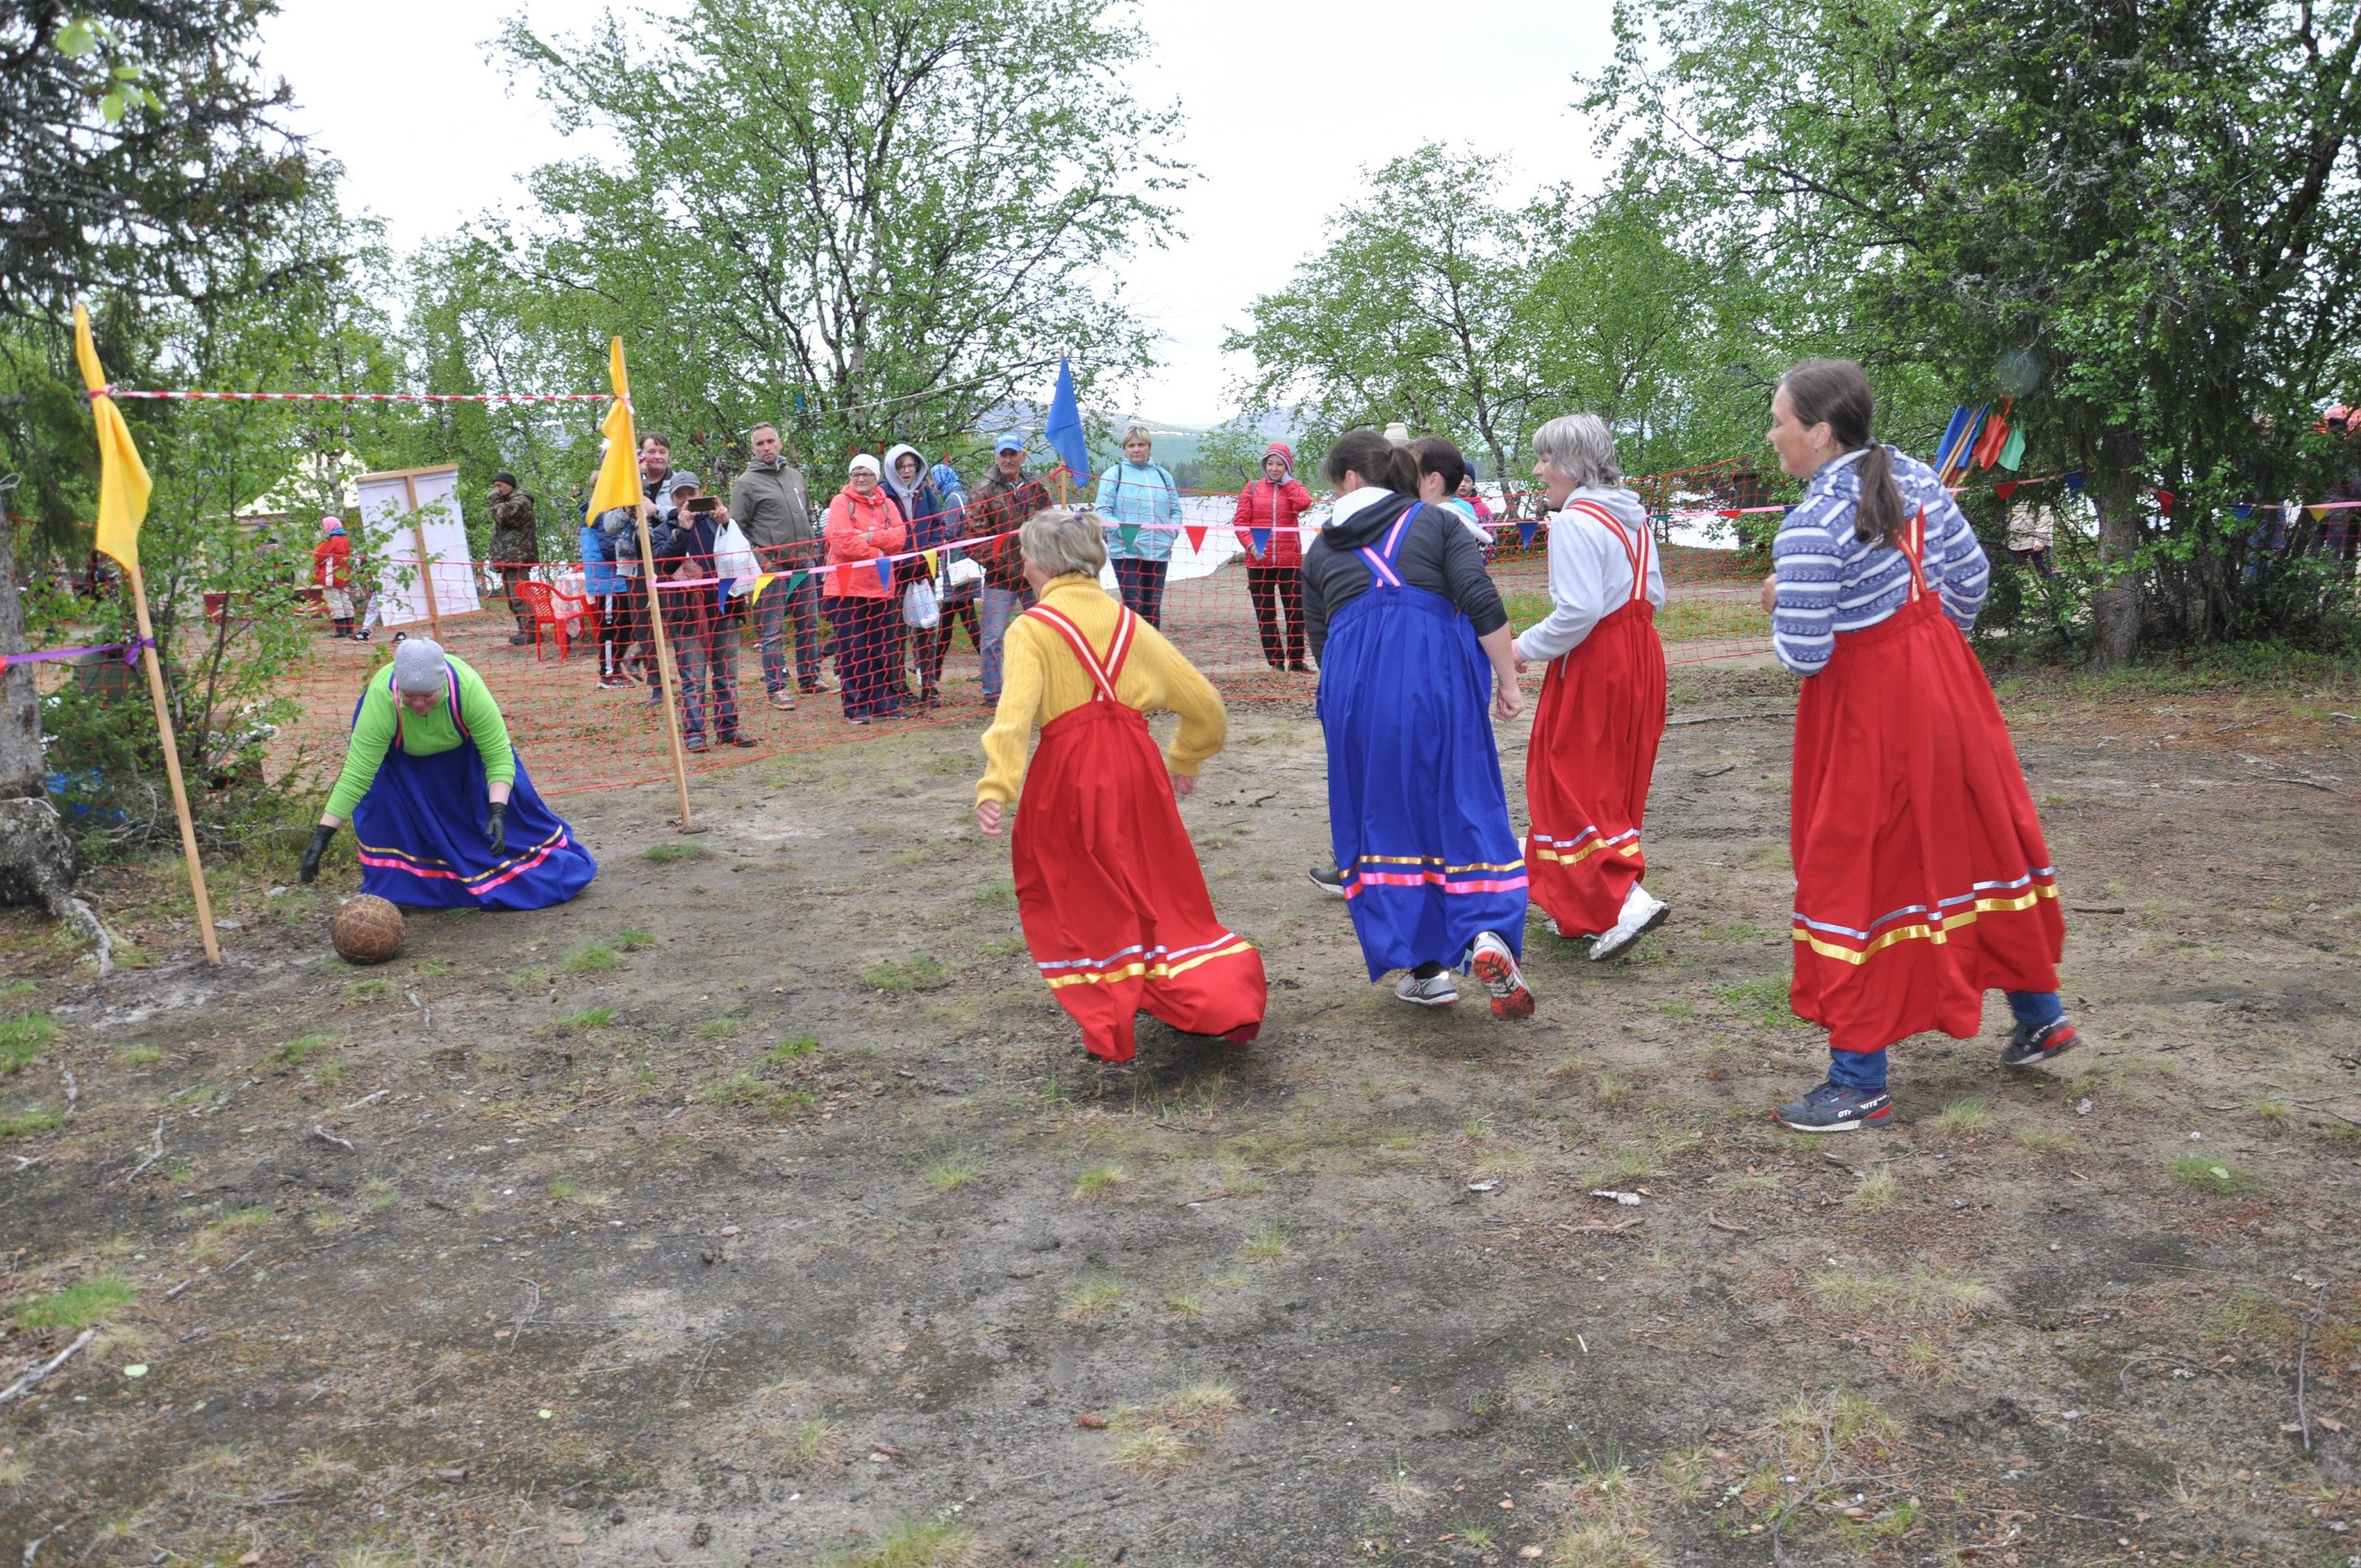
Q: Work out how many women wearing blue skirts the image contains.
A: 2